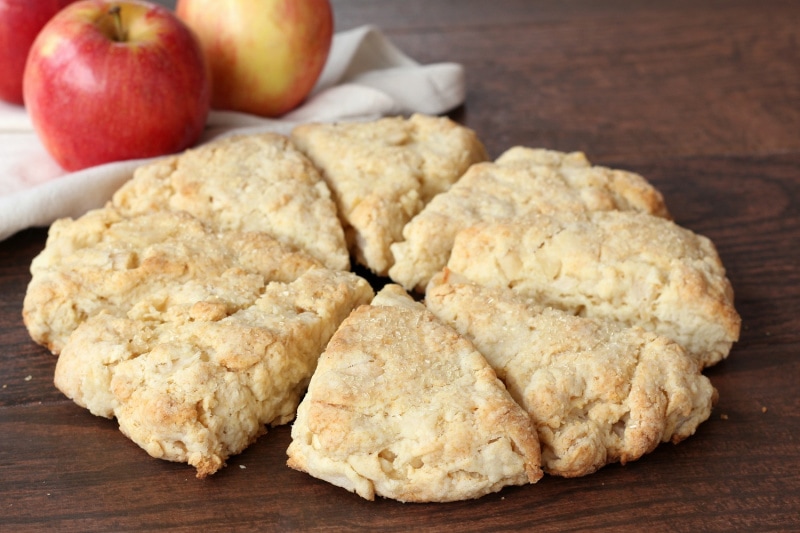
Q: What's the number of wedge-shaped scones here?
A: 8